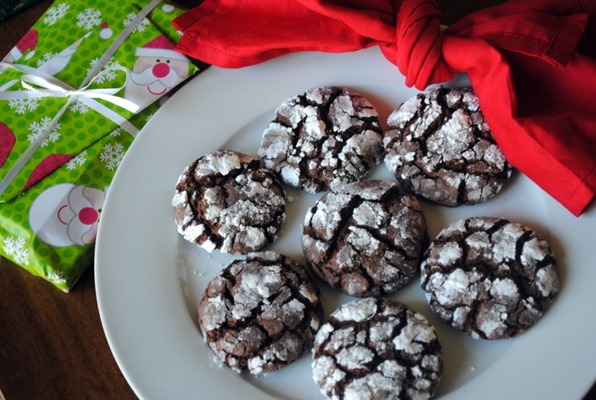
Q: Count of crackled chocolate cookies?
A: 7